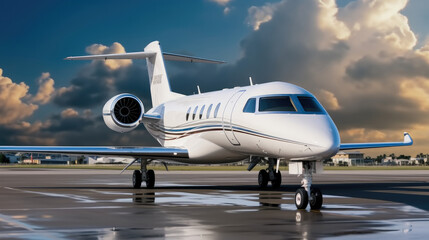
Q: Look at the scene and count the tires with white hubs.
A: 1